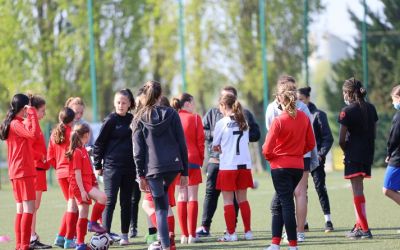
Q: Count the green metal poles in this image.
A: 5